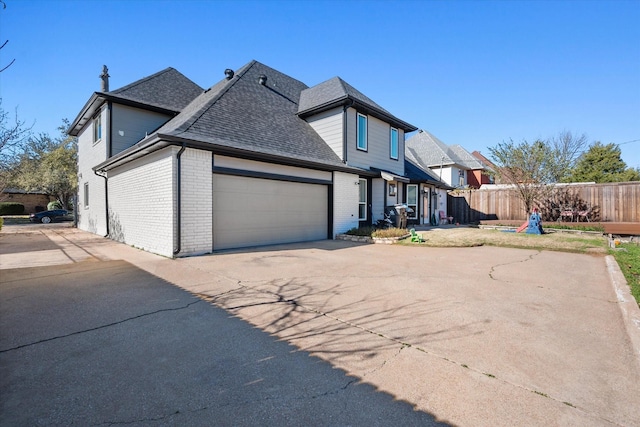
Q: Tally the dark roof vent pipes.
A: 2